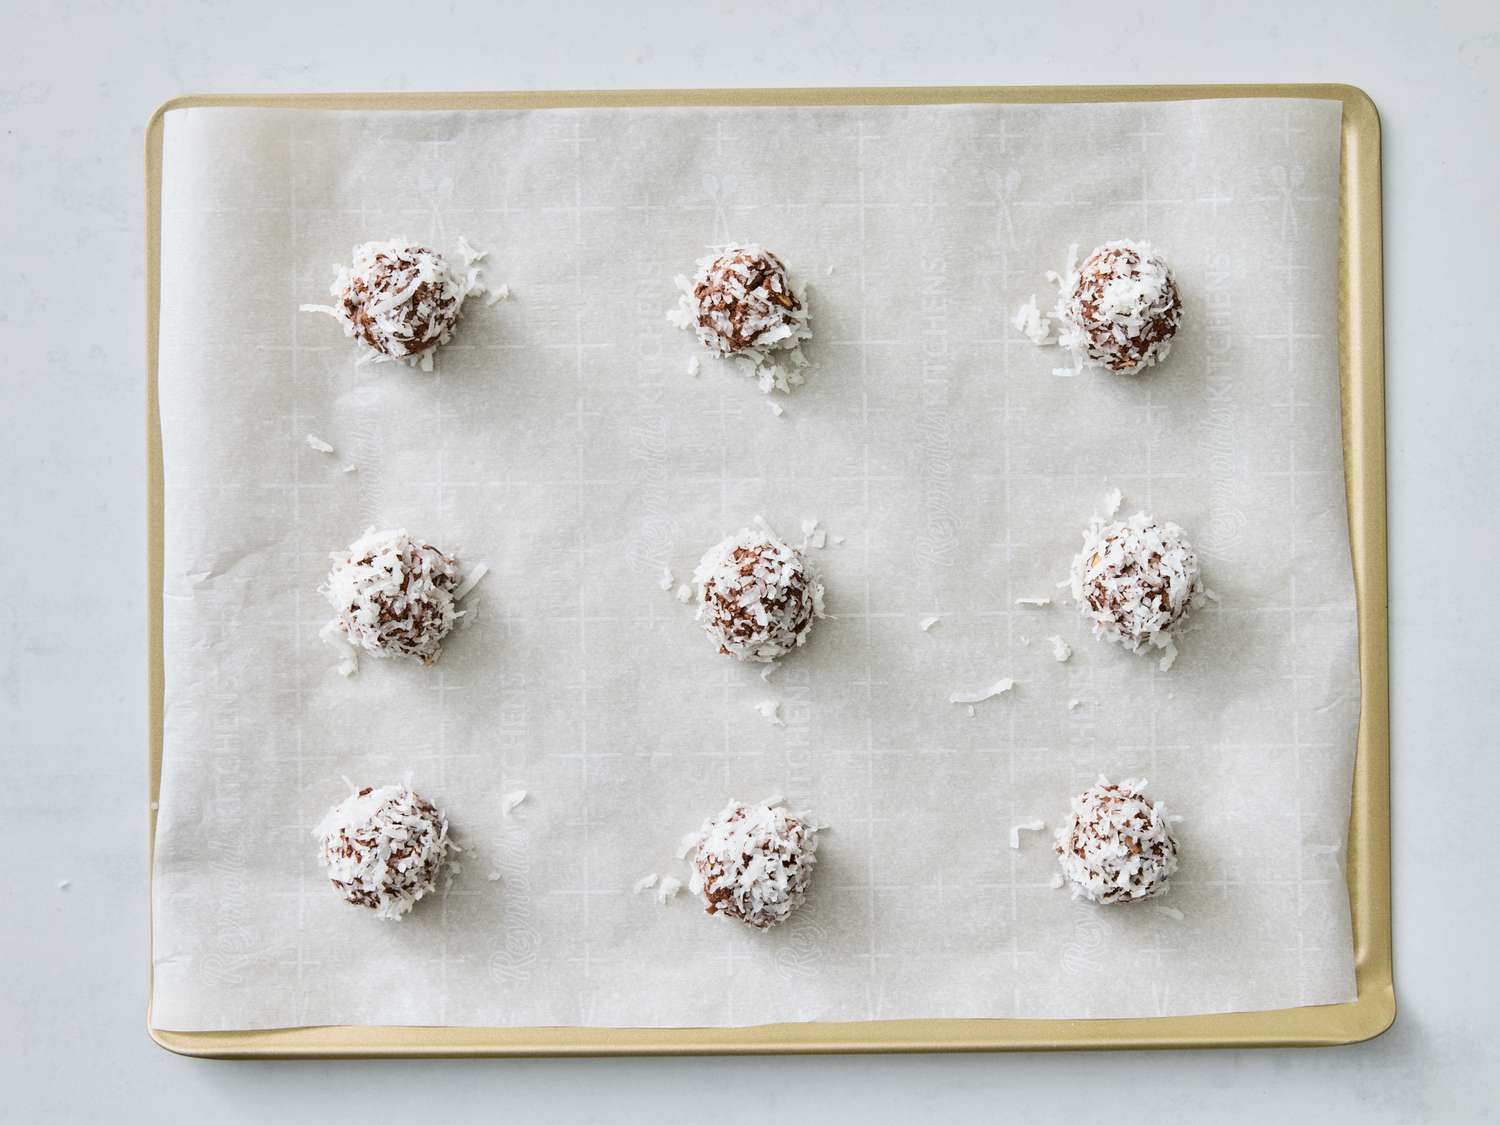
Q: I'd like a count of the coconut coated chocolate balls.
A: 9